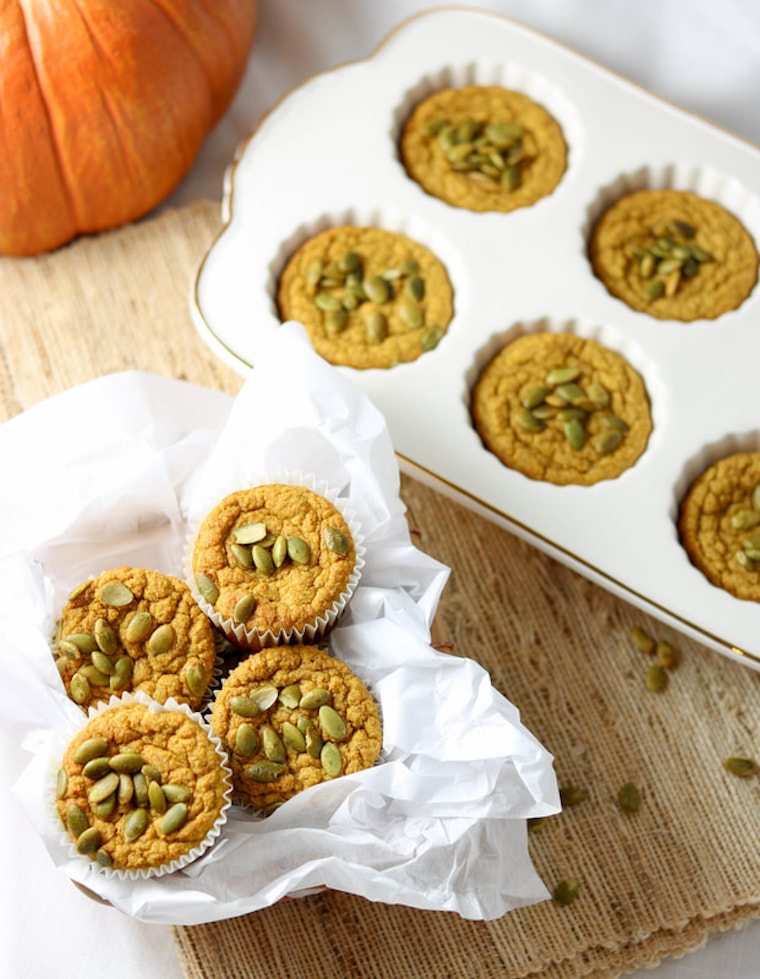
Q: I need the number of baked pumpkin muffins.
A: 9